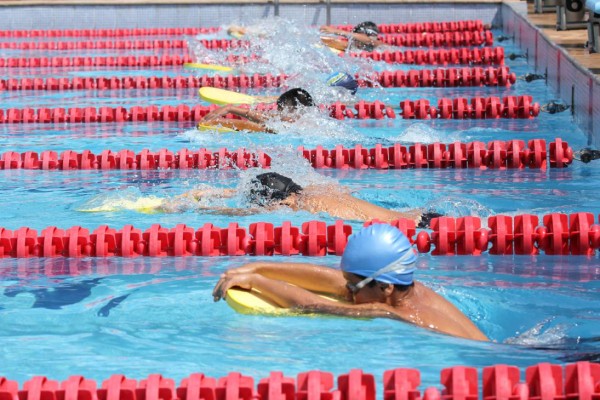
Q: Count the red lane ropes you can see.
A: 8